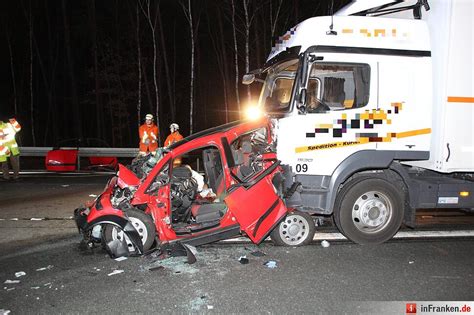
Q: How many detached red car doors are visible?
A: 2